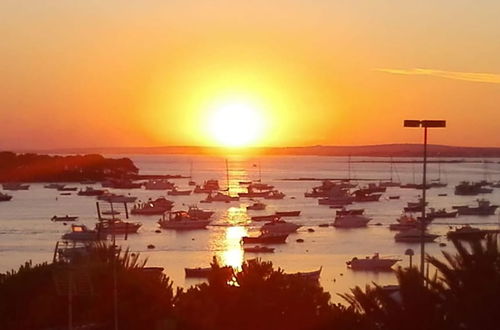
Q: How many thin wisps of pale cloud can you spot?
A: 1